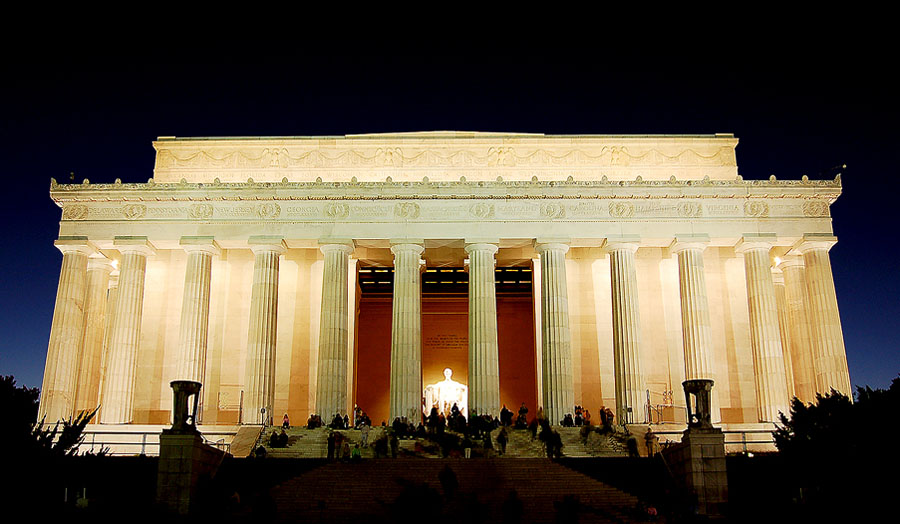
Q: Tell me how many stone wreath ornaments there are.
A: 12